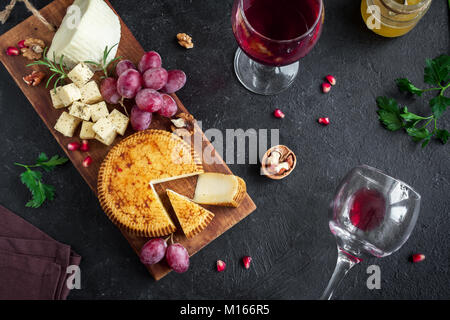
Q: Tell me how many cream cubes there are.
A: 10